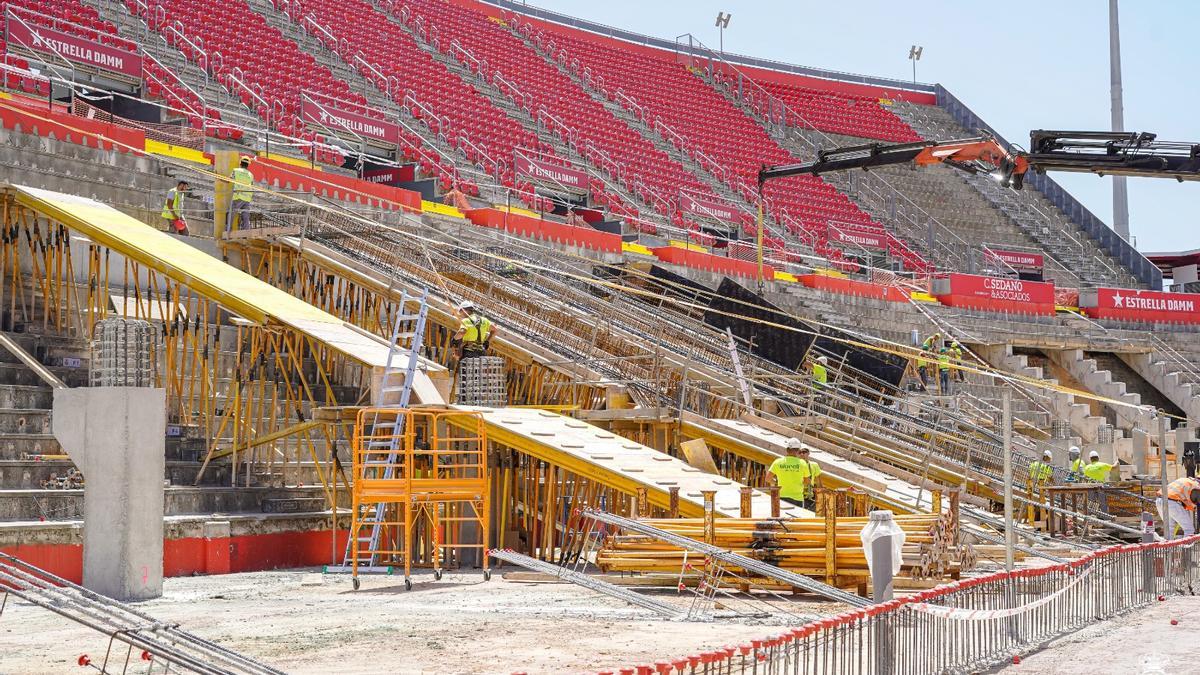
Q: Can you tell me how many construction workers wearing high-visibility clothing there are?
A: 14